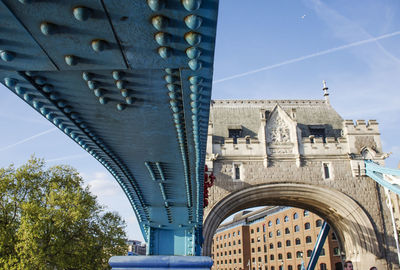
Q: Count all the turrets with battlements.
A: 1